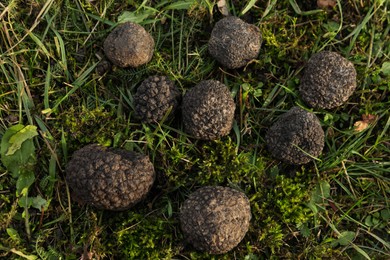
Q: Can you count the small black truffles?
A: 8